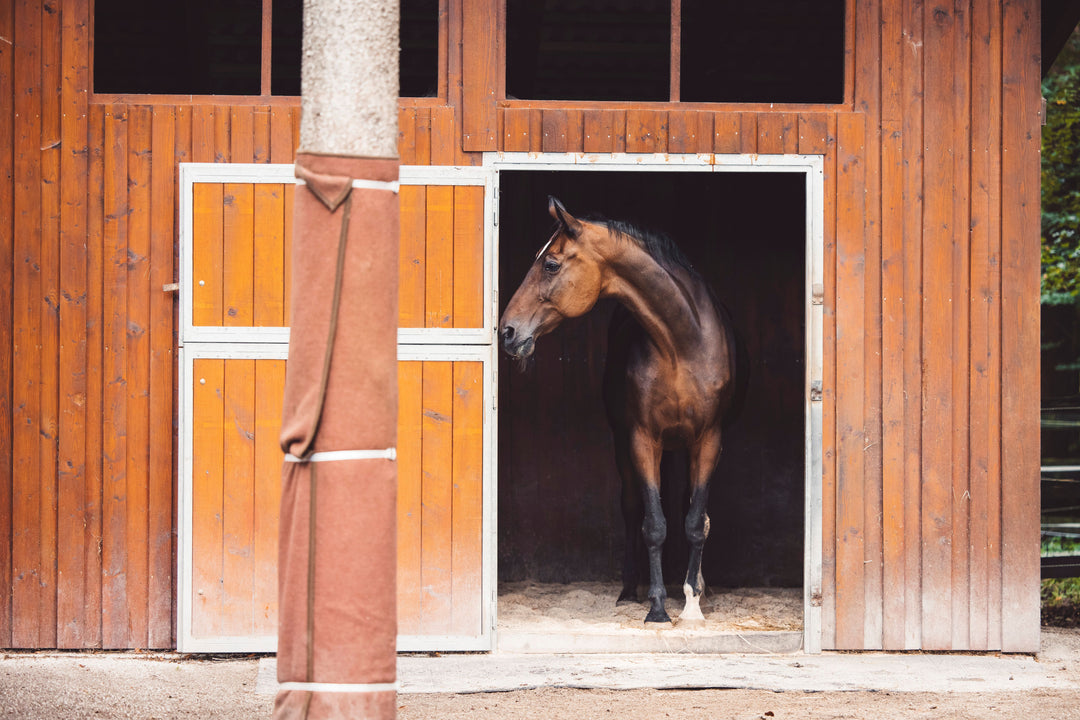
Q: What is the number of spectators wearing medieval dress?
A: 0